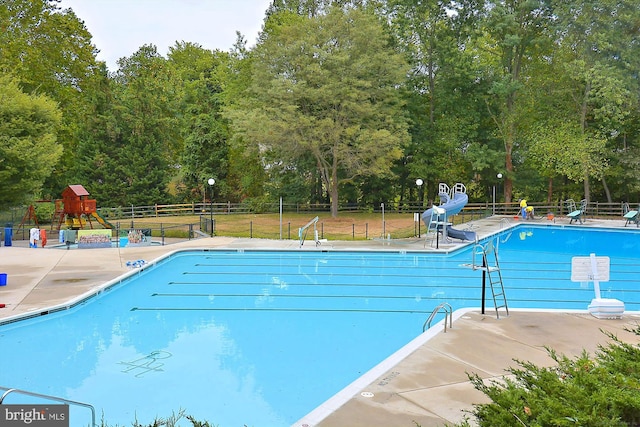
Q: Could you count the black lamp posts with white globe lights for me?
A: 3